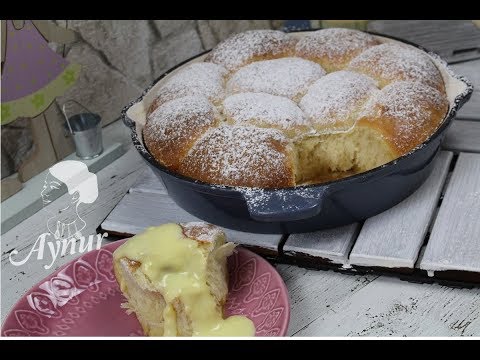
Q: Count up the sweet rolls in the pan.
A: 10